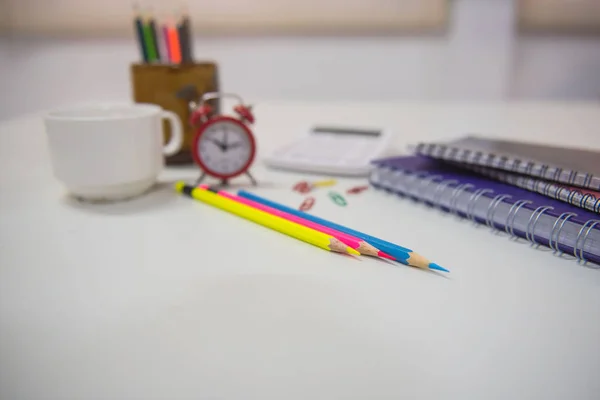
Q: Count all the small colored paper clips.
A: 5